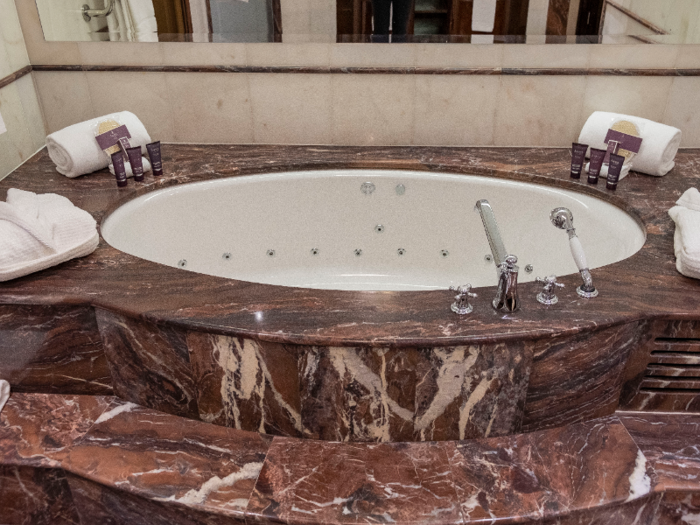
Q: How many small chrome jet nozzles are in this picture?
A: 10